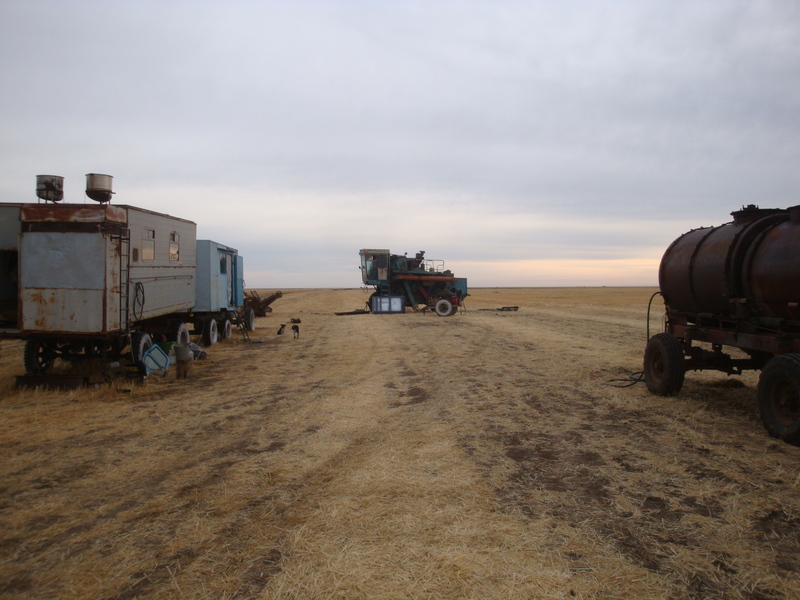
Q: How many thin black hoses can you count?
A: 2